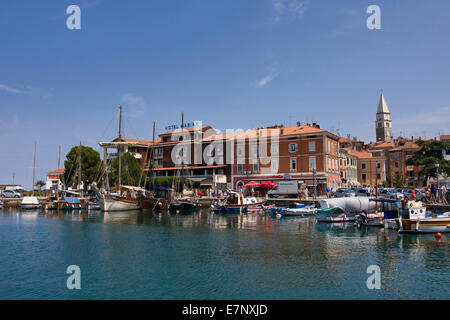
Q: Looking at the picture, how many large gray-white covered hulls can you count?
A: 1